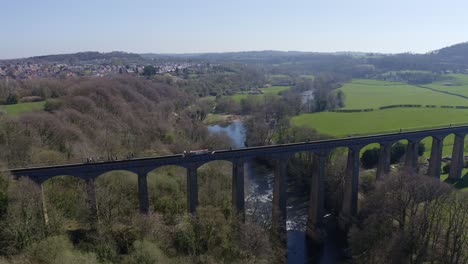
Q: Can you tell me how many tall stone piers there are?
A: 12